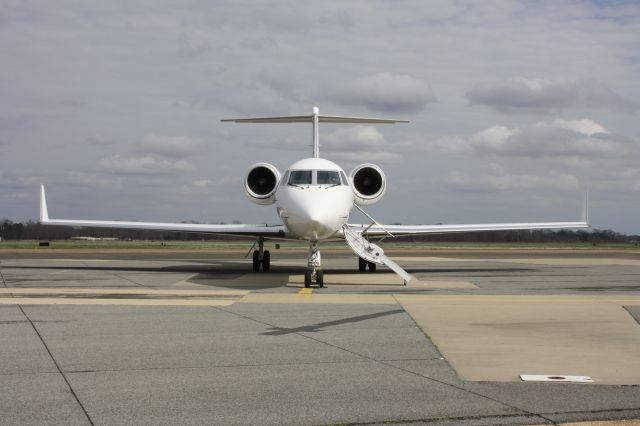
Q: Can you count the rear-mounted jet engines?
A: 2